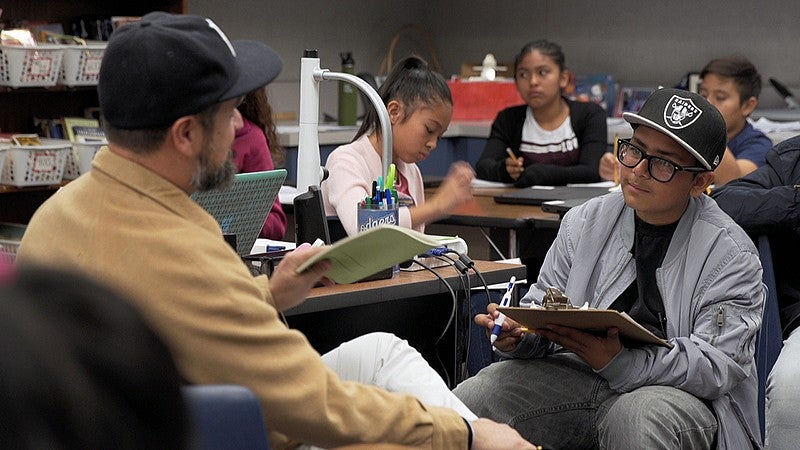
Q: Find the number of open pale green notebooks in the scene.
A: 1